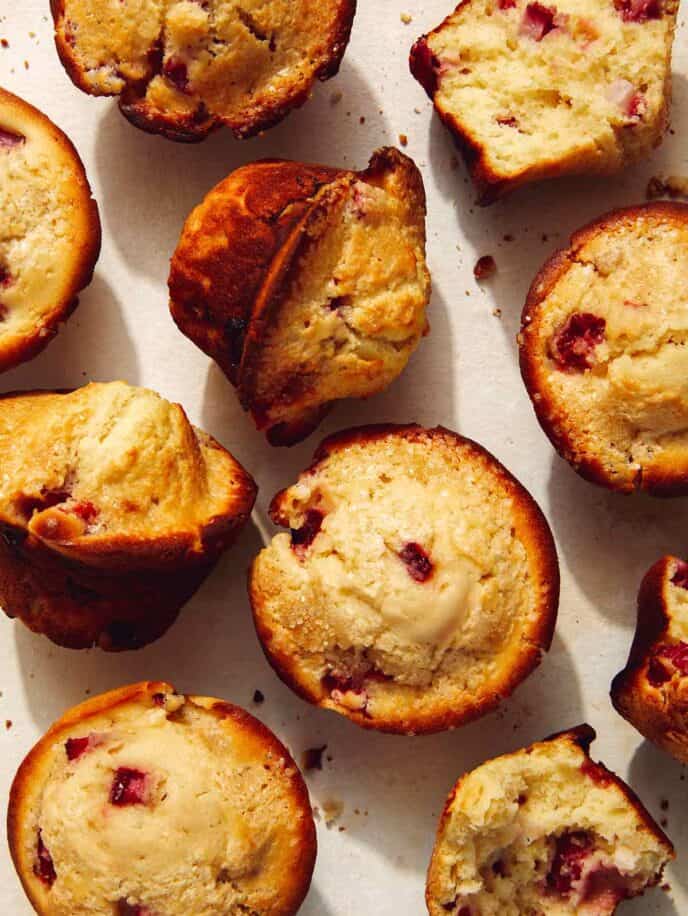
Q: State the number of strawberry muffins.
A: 10